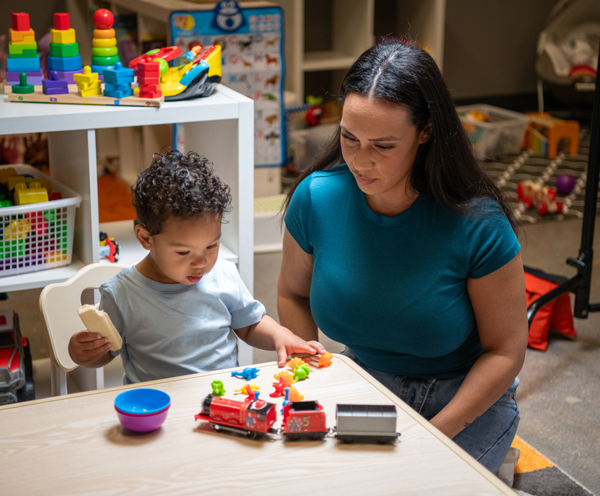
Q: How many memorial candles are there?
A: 0